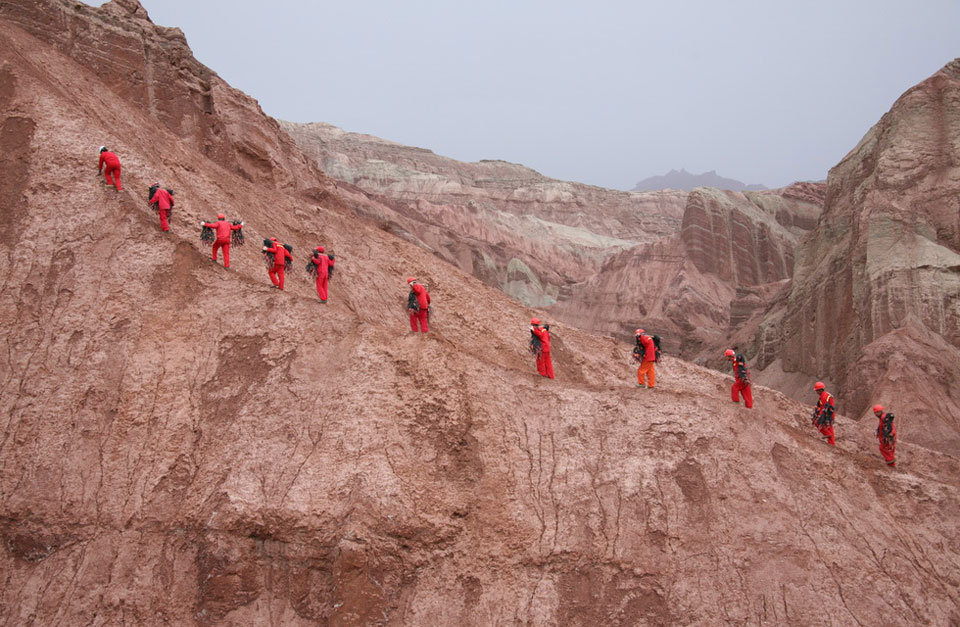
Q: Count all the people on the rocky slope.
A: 11